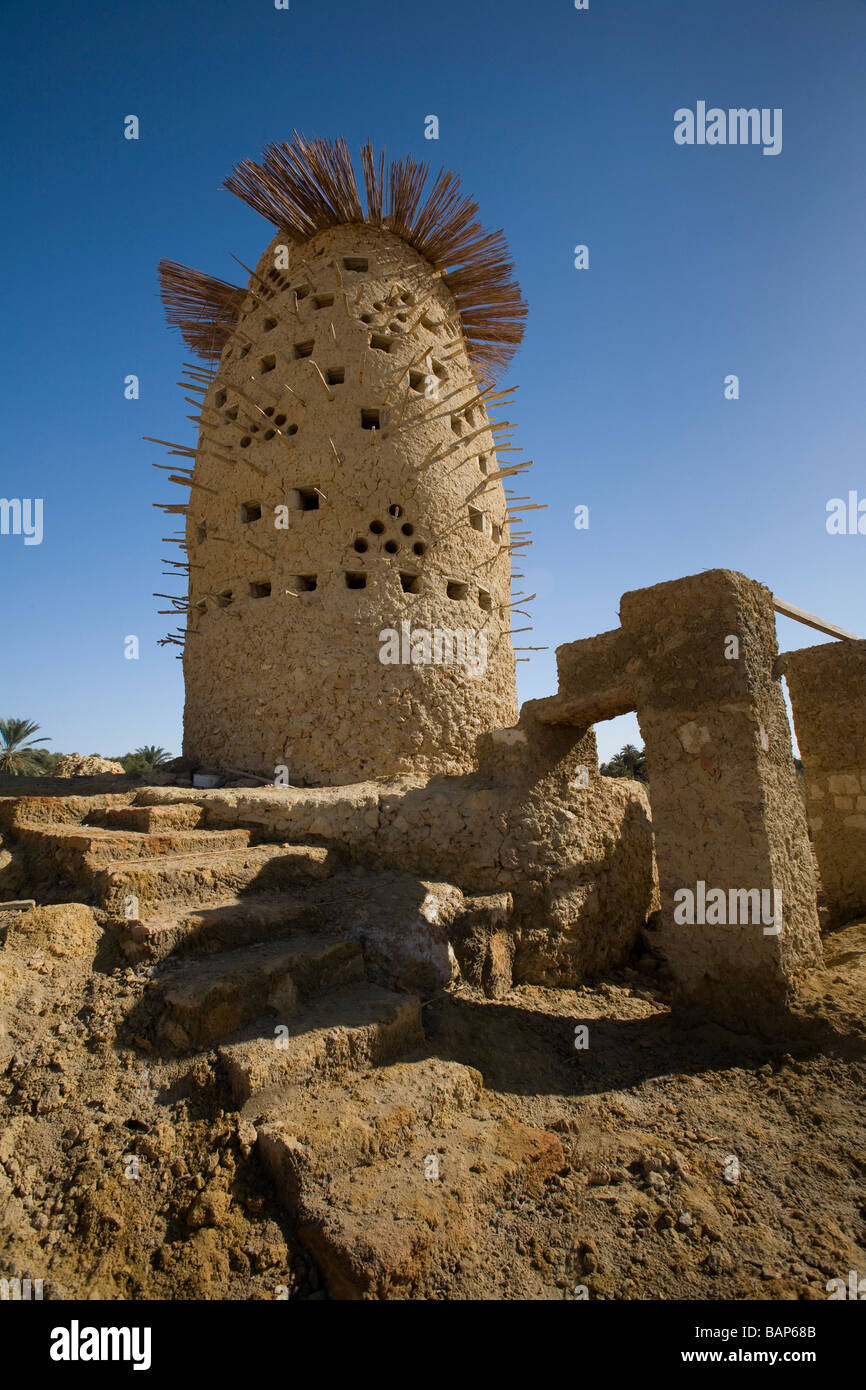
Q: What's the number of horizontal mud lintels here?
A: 1